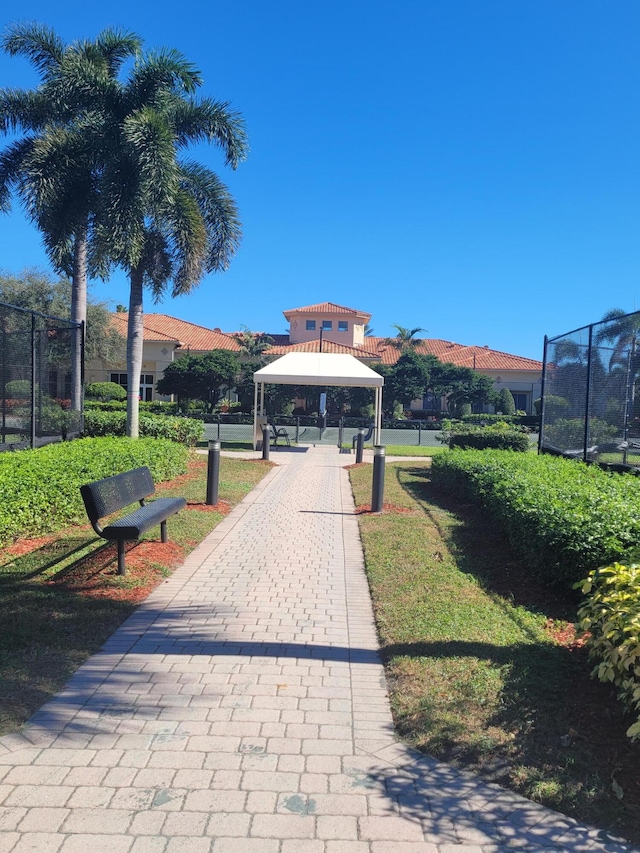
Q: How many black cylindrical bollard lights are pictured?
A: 4